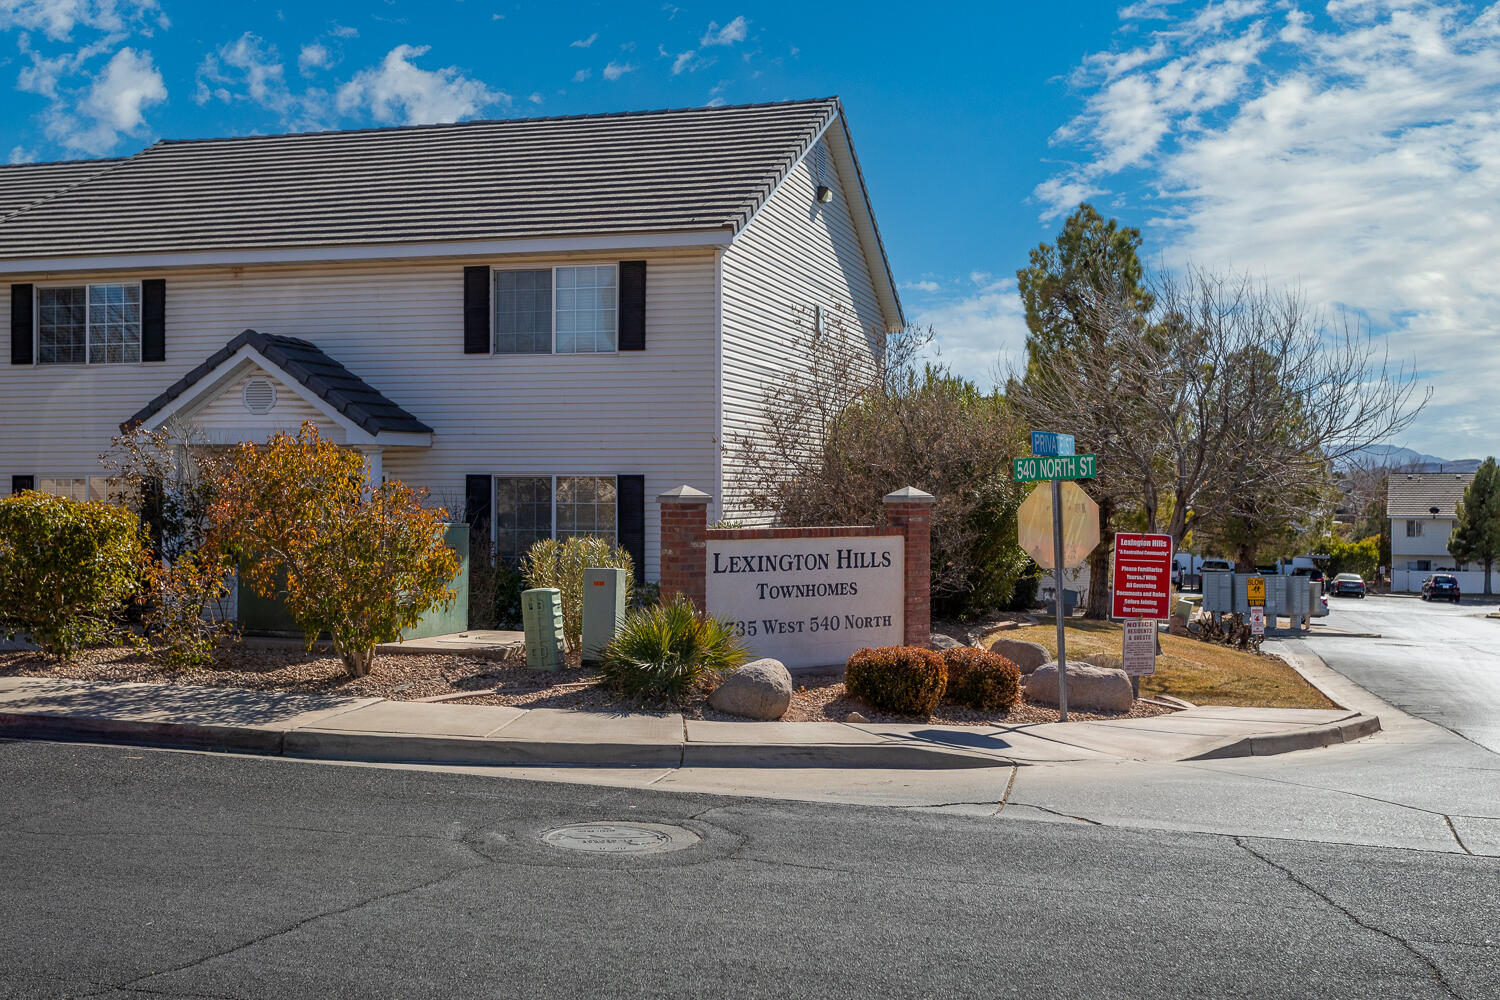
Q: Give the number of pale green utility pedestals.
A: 2